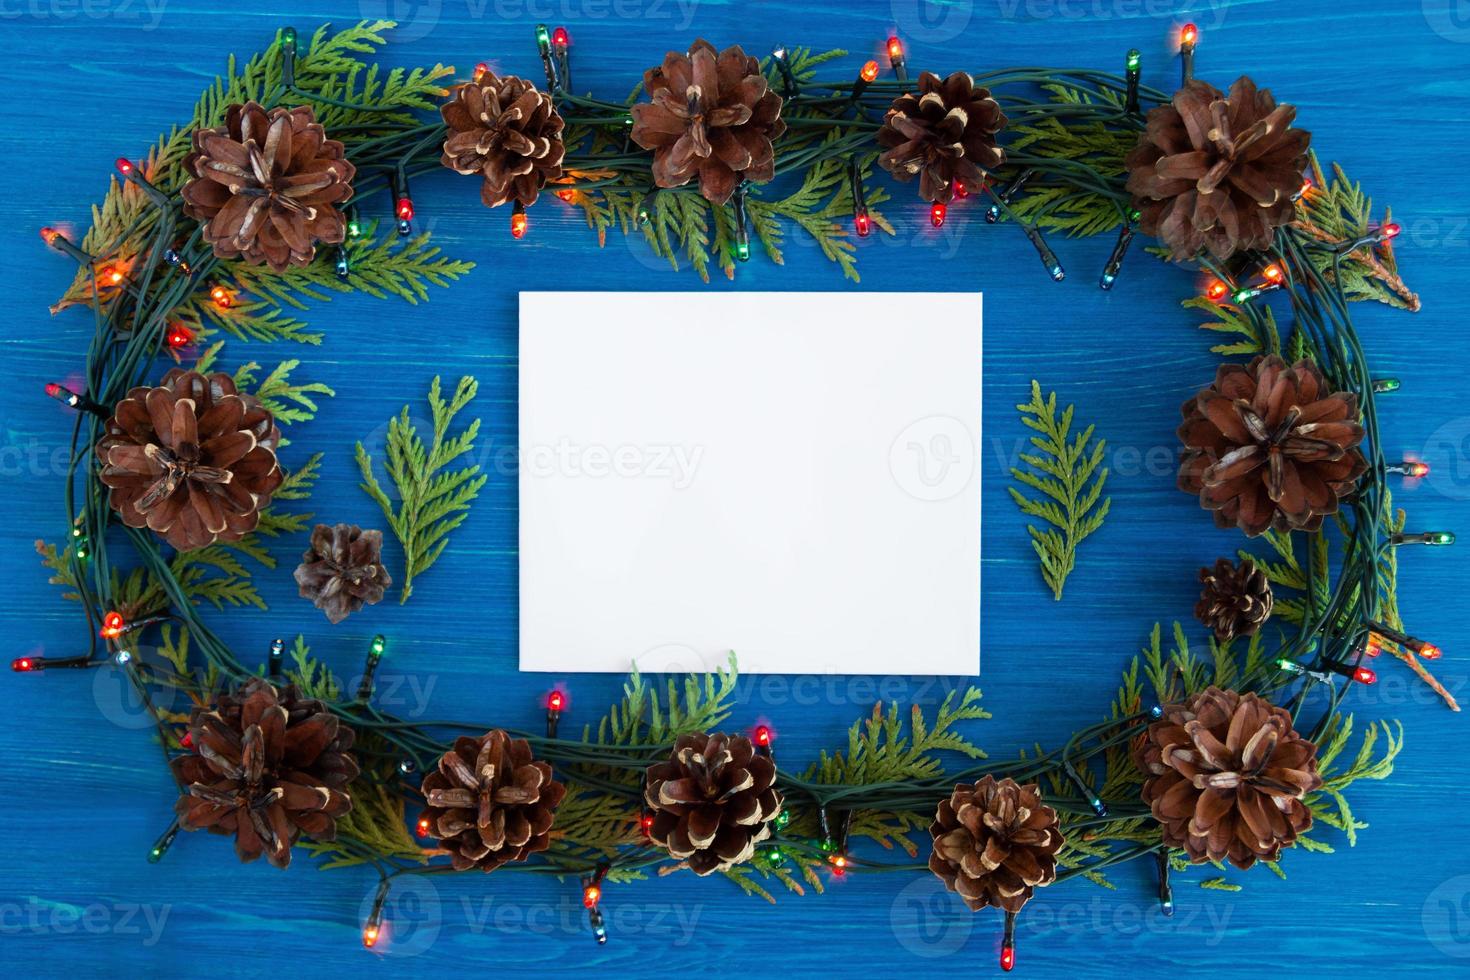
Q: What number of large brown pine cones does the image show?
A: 12